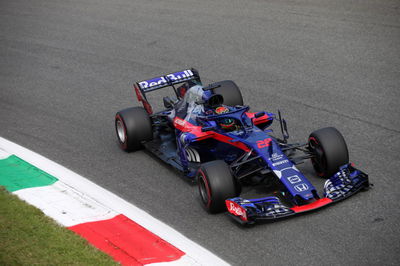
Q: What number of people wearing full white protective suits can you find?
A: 0